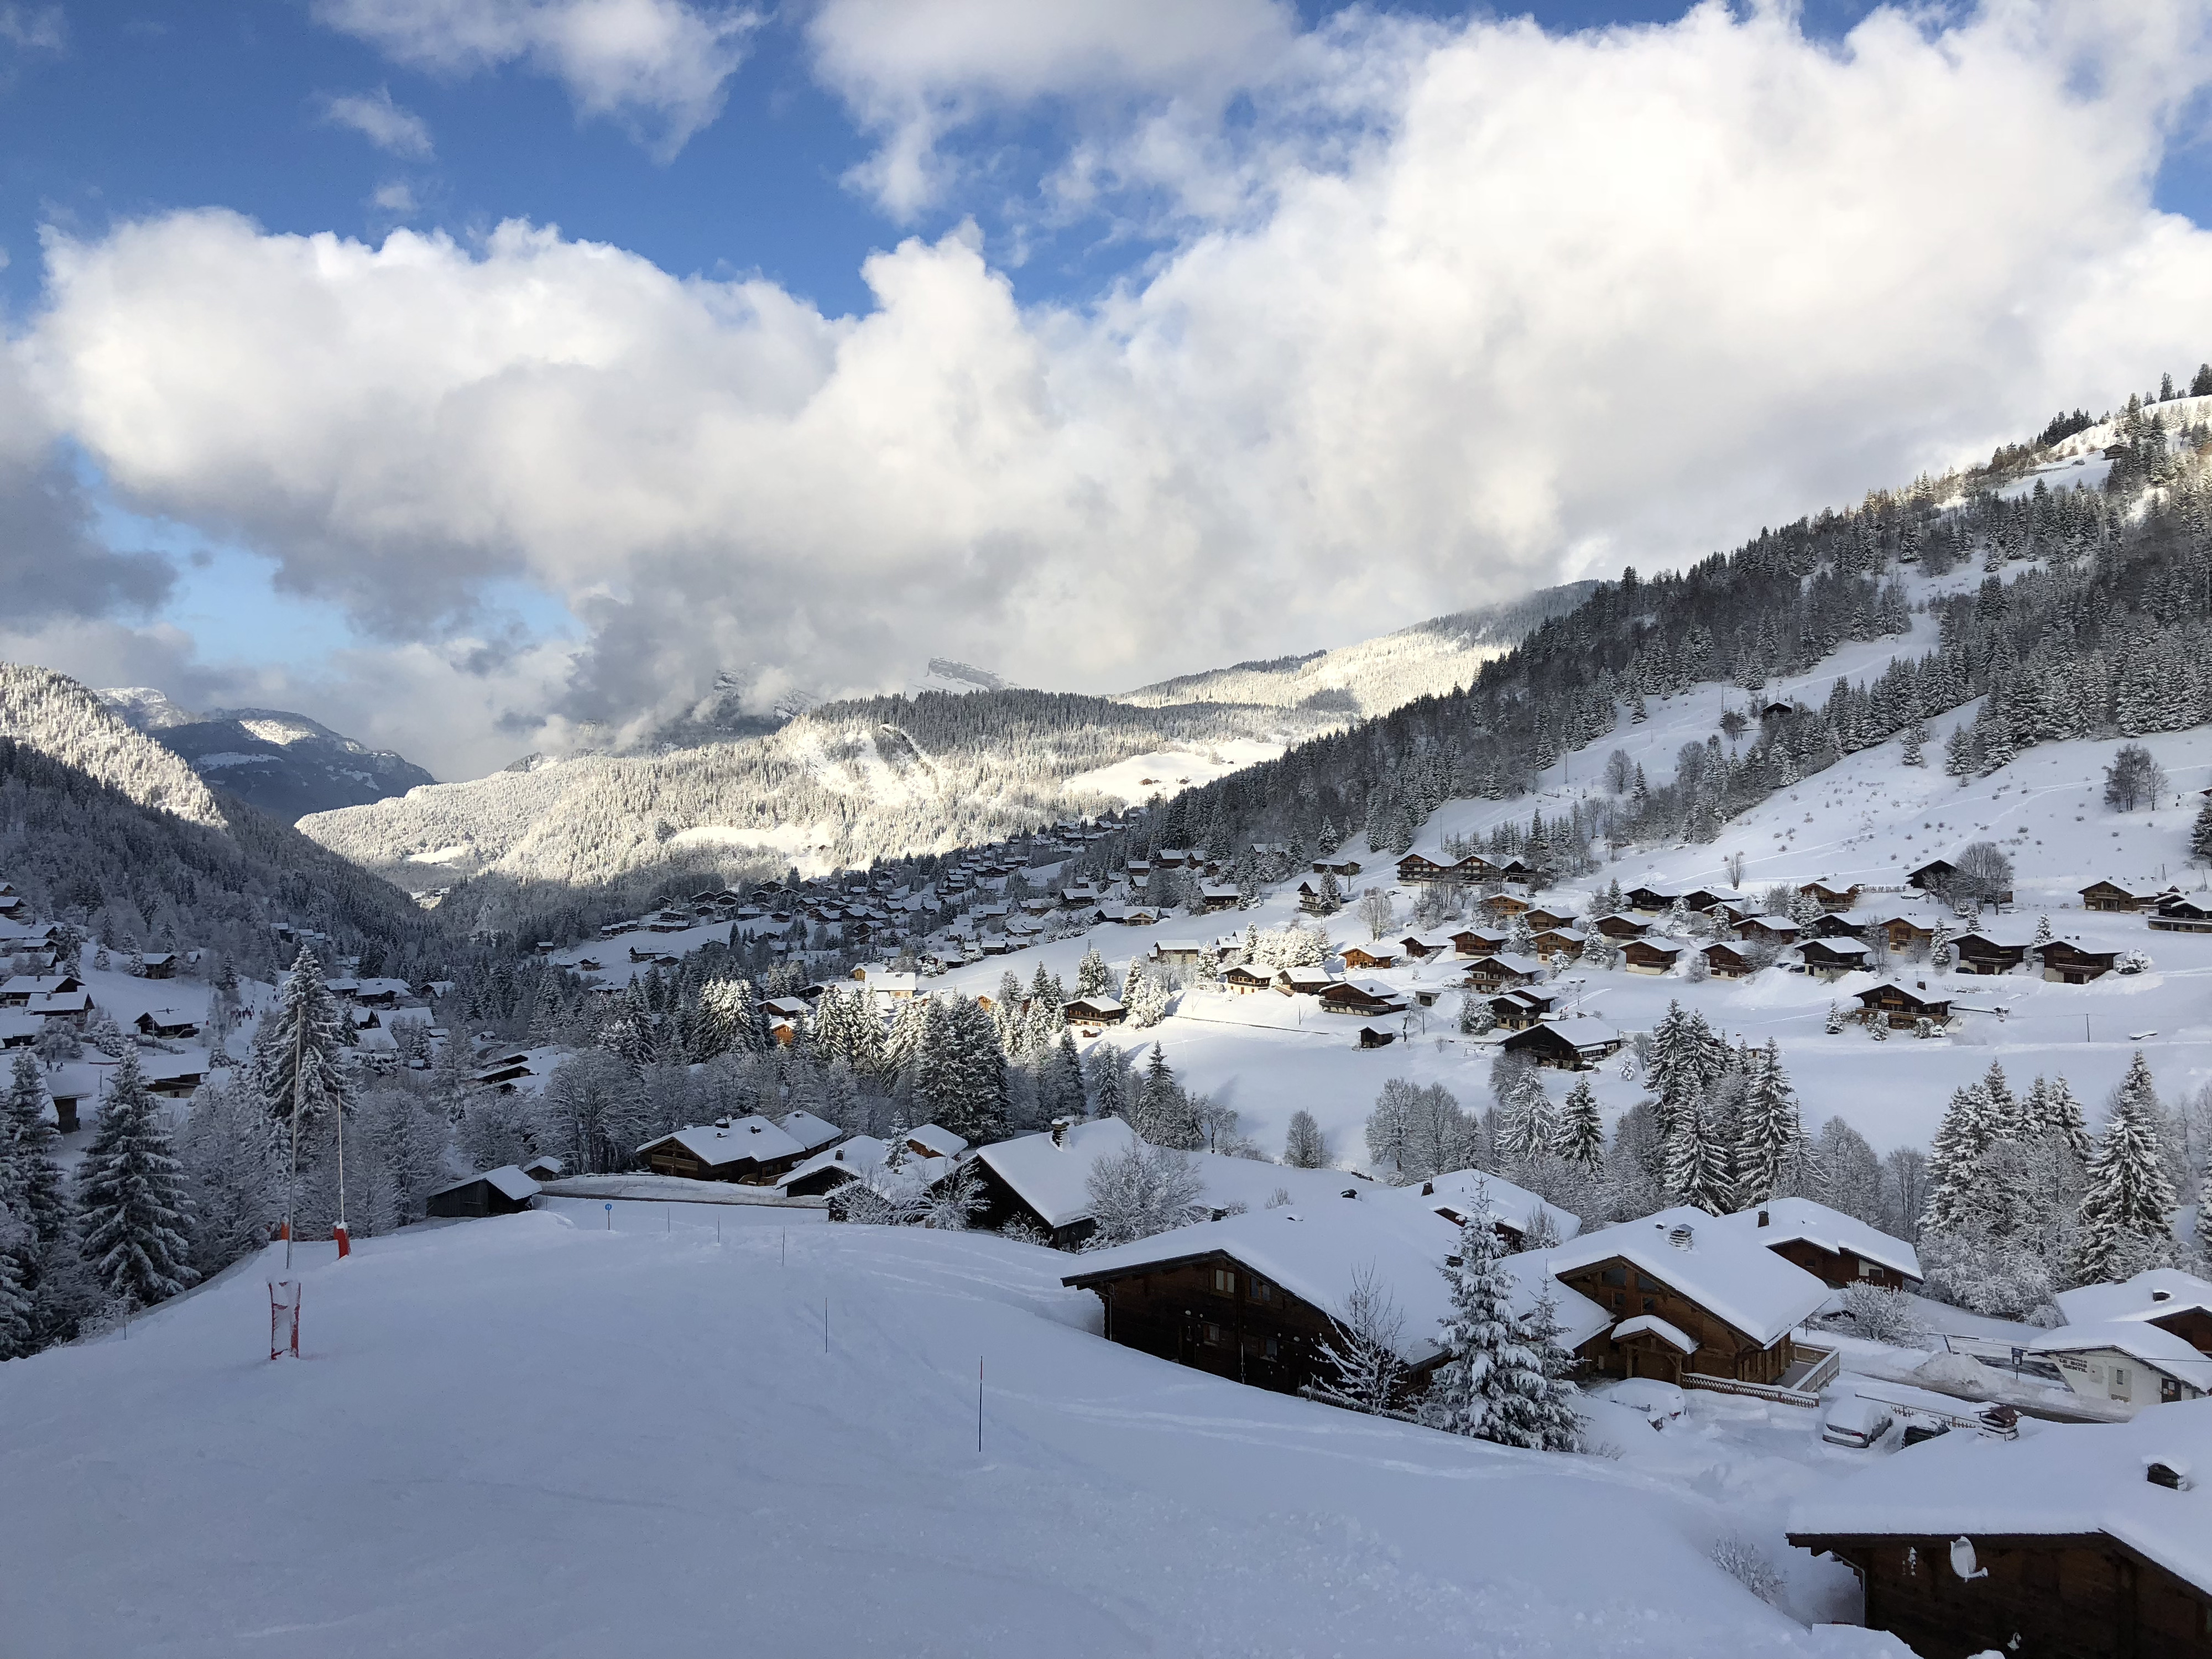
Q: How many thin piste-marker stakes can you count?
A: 5